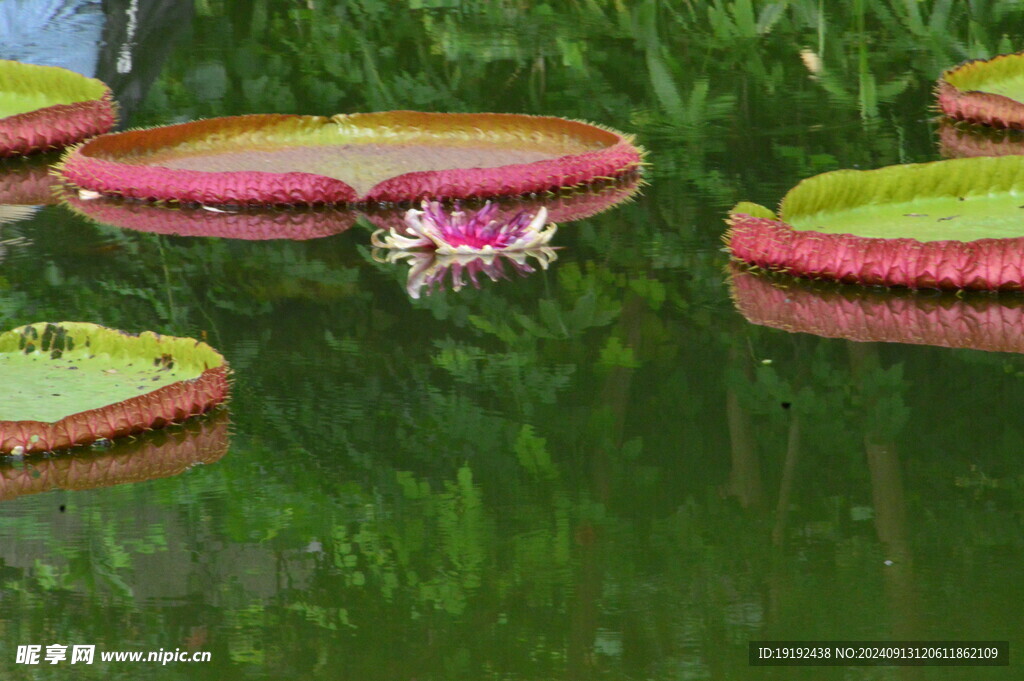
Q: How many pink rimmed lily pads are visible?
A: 5